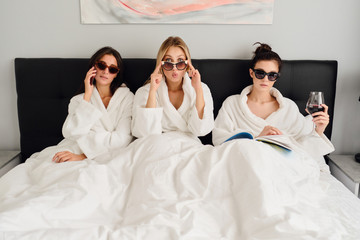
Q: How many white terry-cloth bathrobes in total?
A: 3